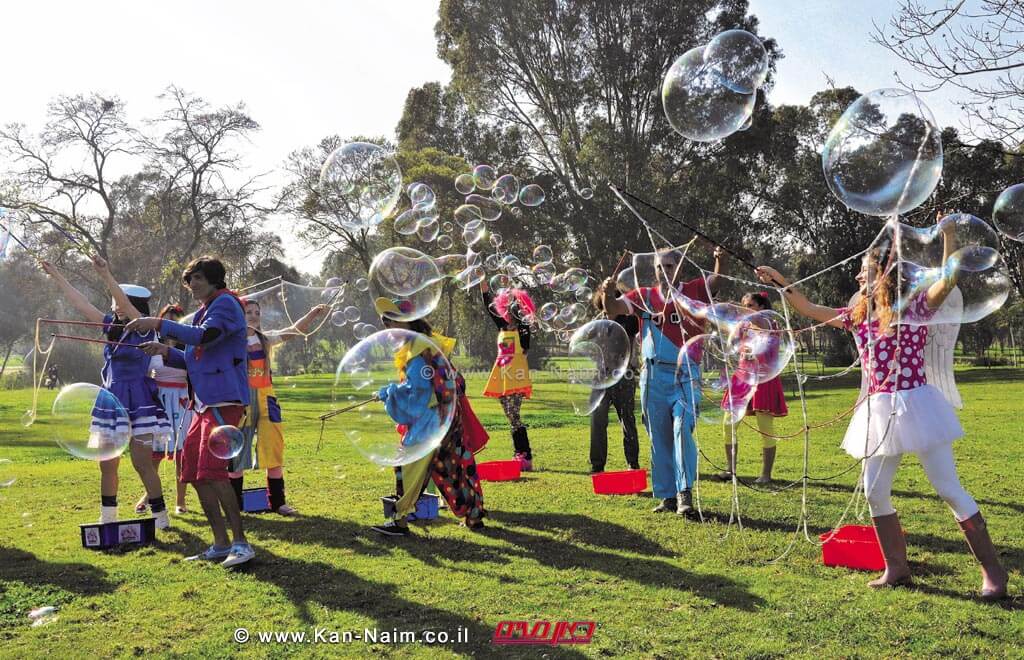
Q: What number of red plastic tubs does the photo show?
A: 3